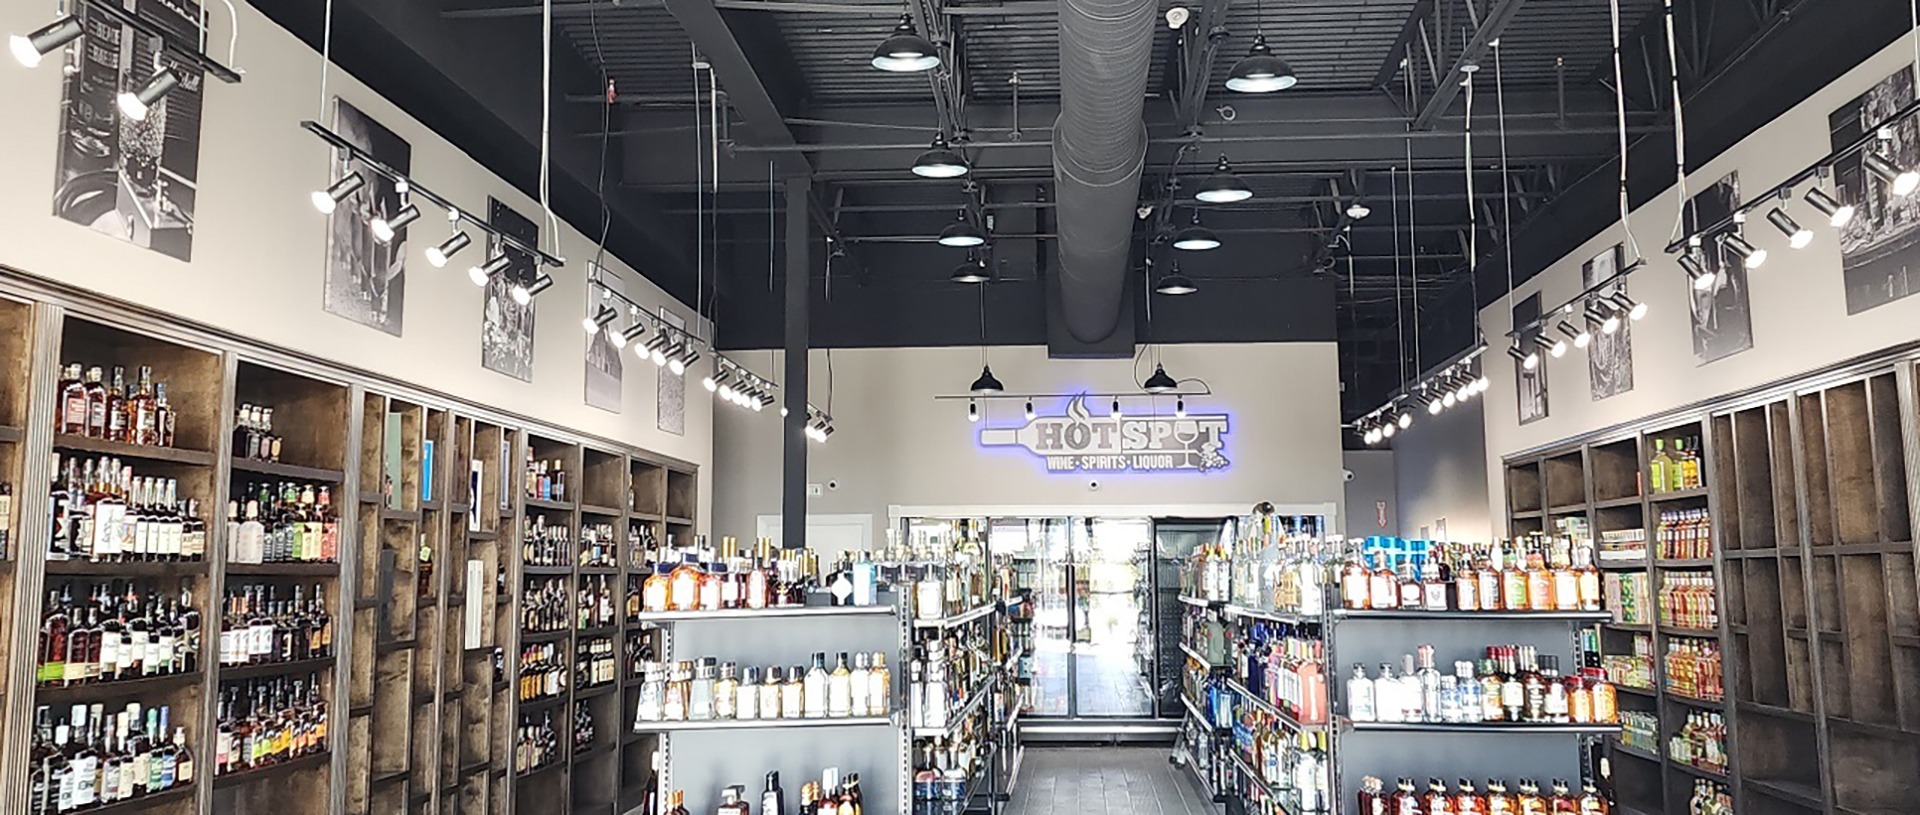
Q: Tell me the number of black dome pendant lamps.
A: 10